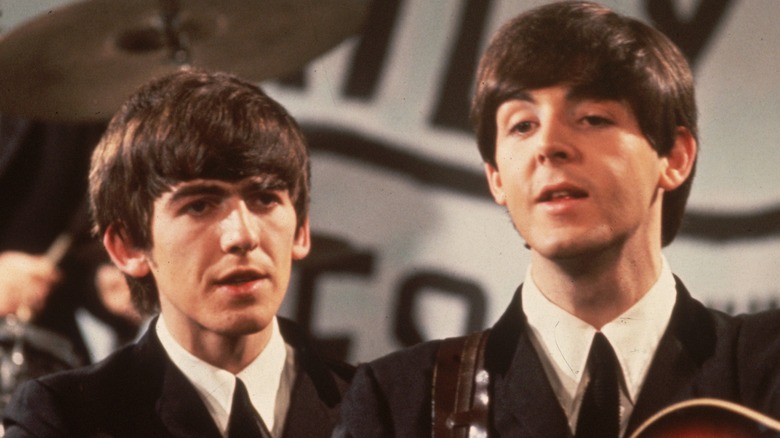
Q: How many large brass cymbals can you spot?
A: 1